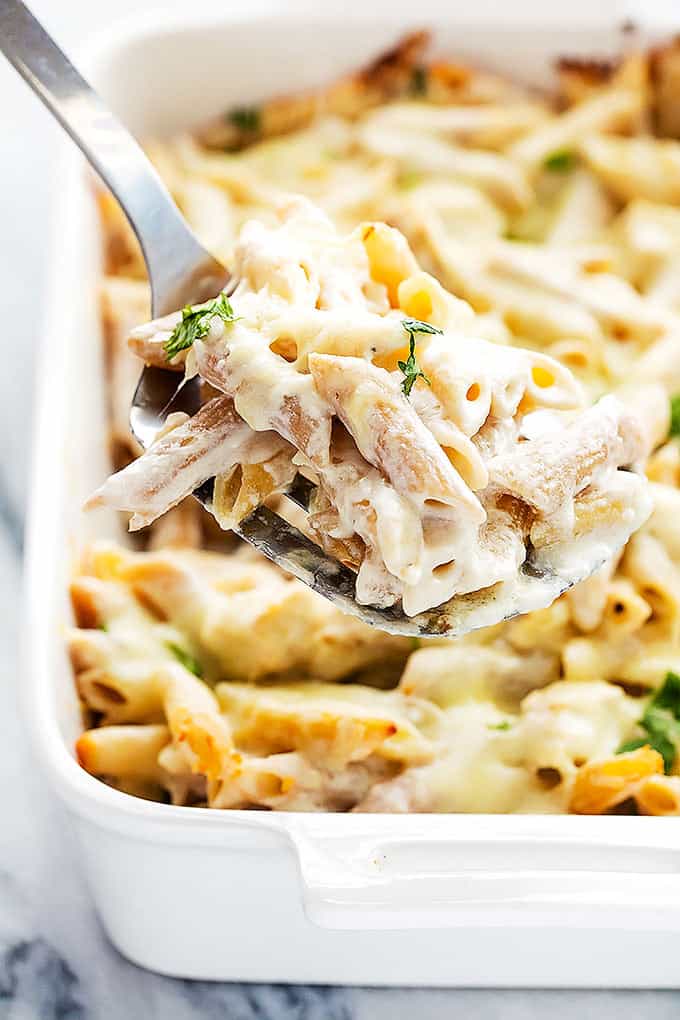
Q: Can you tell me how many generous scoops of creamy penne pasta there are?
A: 1